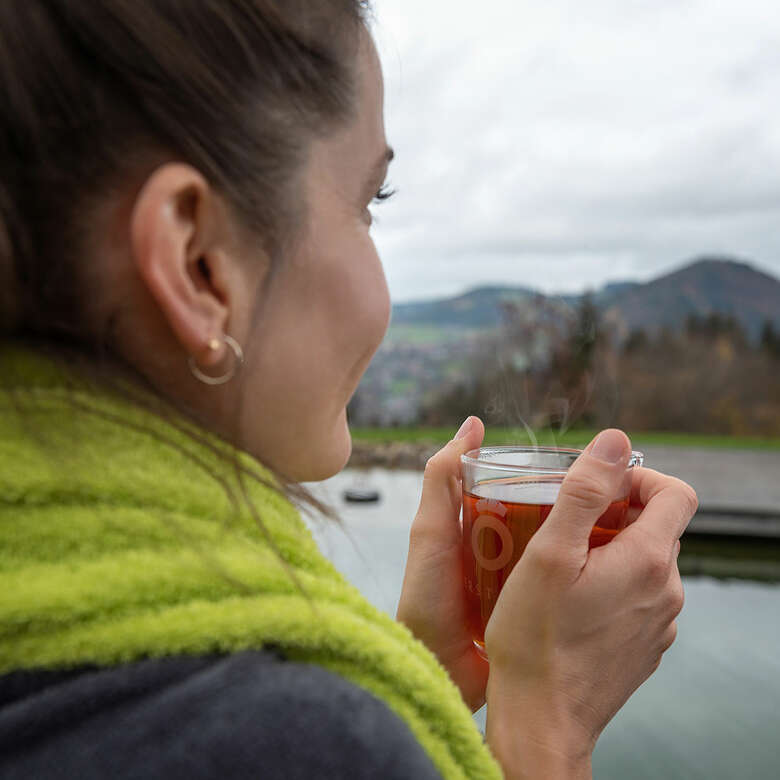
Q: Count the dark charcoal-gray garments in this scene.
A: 1